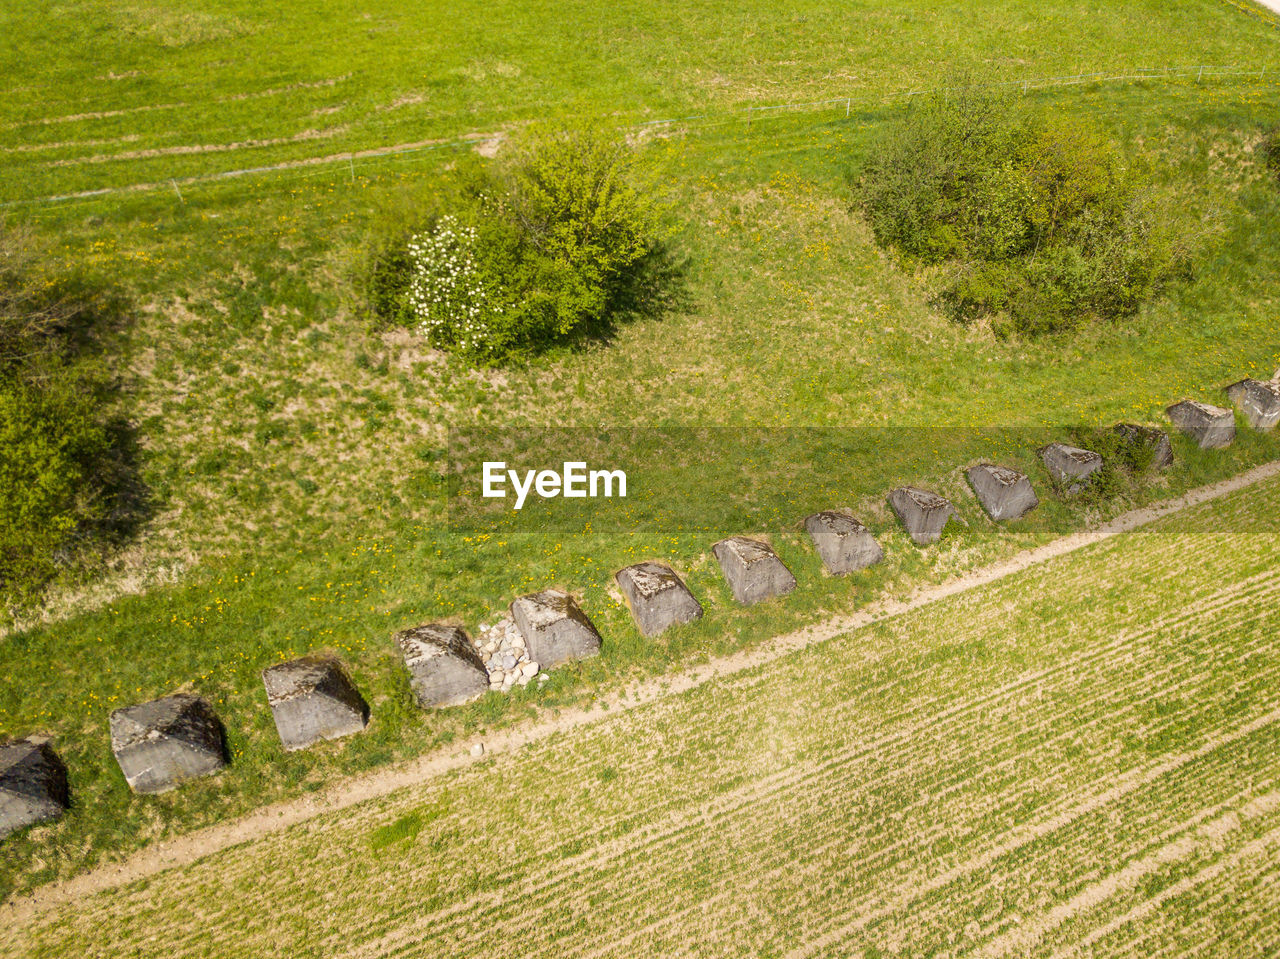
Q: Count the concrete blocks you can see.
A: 14